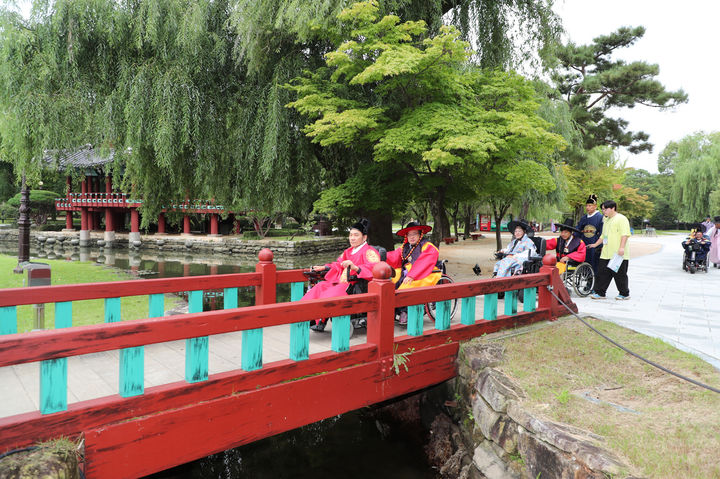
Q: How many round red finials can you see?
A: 3